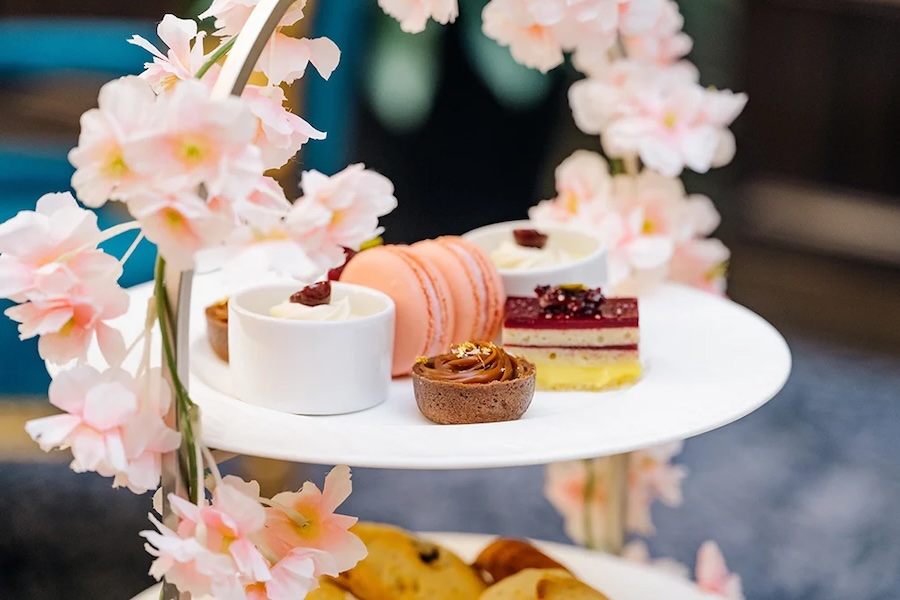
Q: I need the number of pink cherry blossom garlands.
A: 2